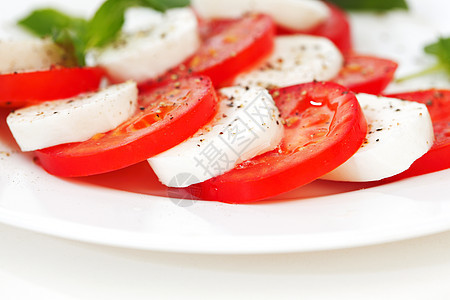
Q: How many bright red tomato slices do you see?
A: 7